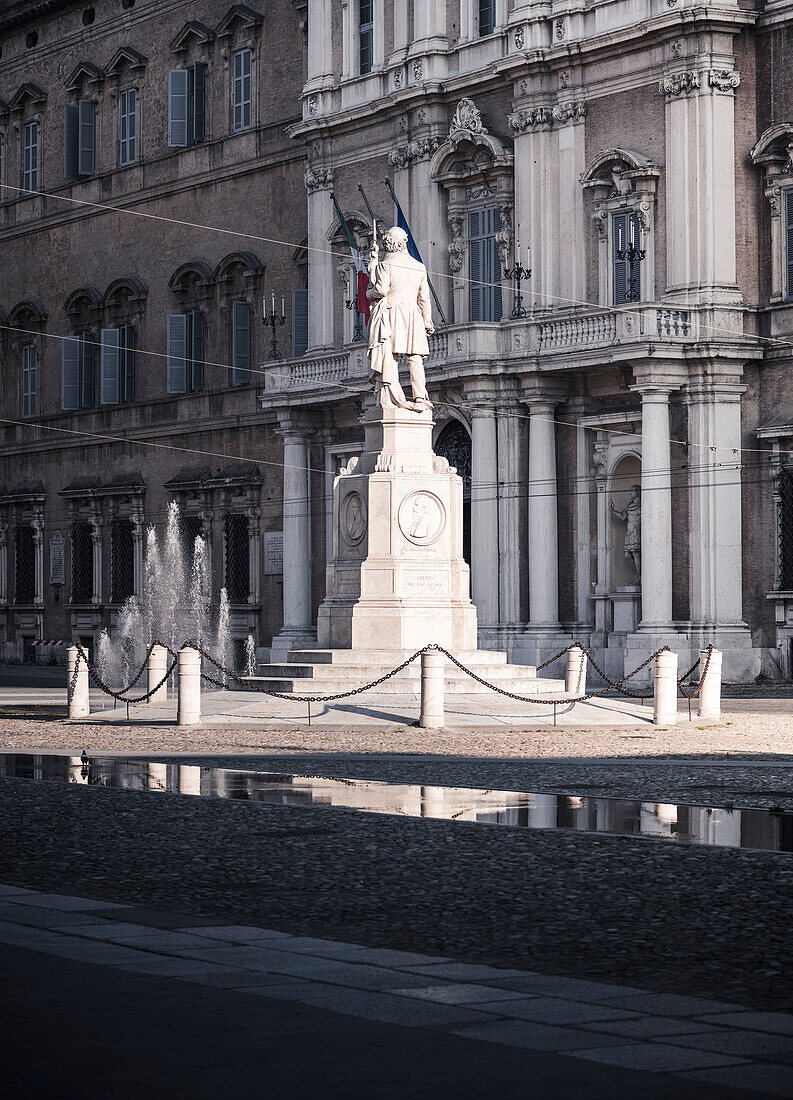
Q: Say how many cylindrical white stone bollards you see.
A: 7